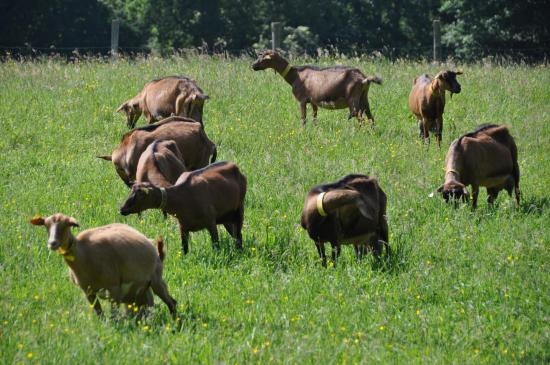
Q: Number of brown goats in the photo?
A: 9